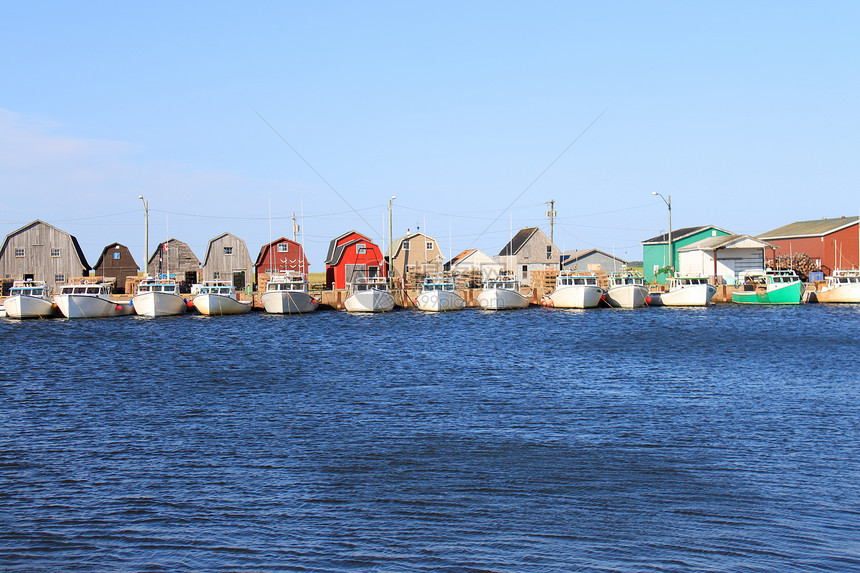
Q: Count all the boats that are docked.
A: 13